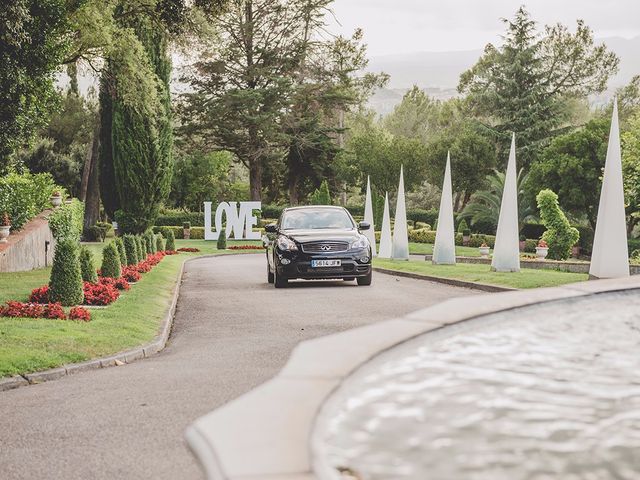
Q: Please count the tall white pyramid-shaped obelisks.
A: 6